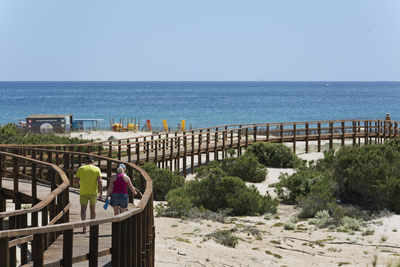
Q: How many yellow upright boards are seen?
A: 2